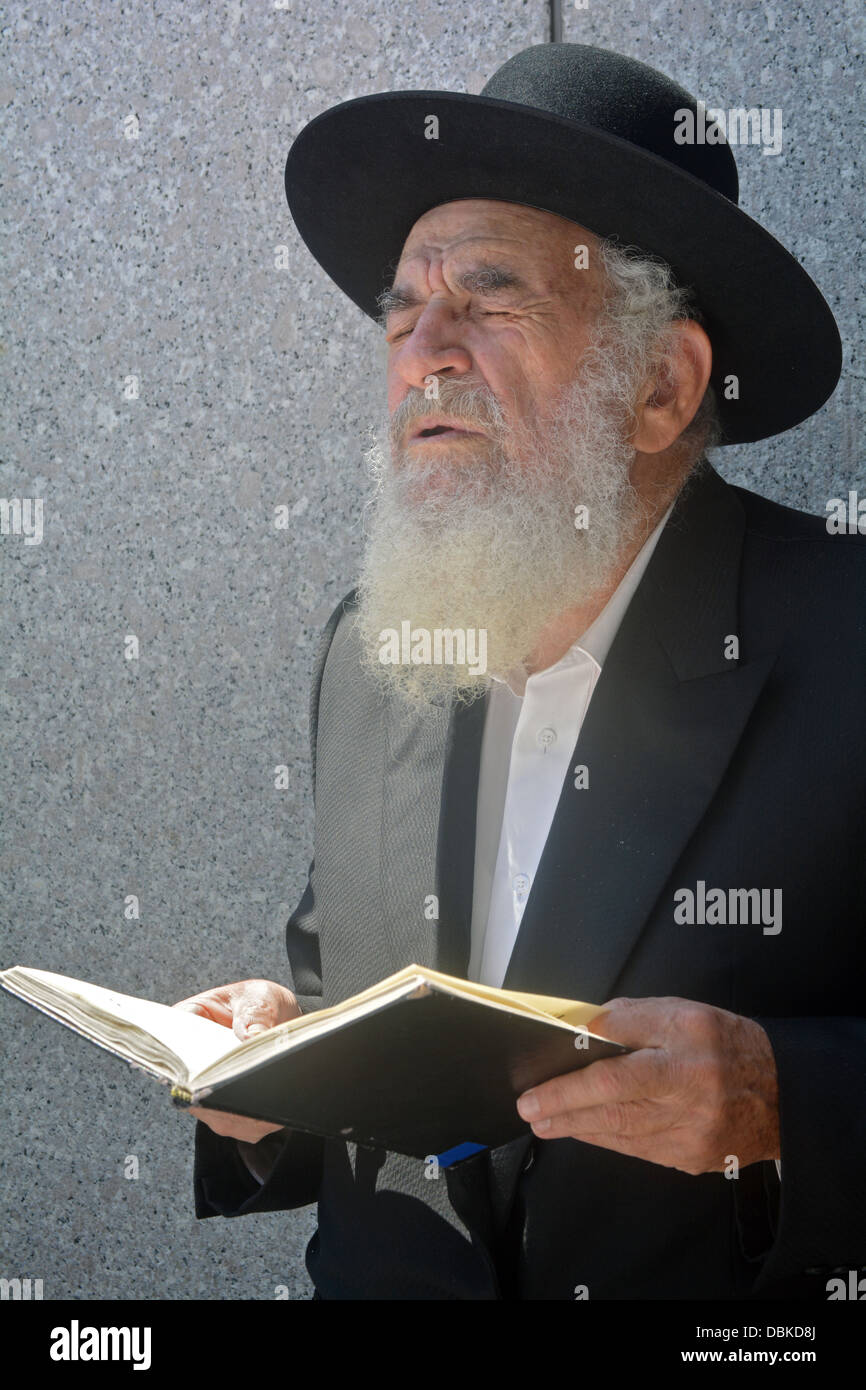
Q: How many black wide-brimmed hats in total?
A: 1